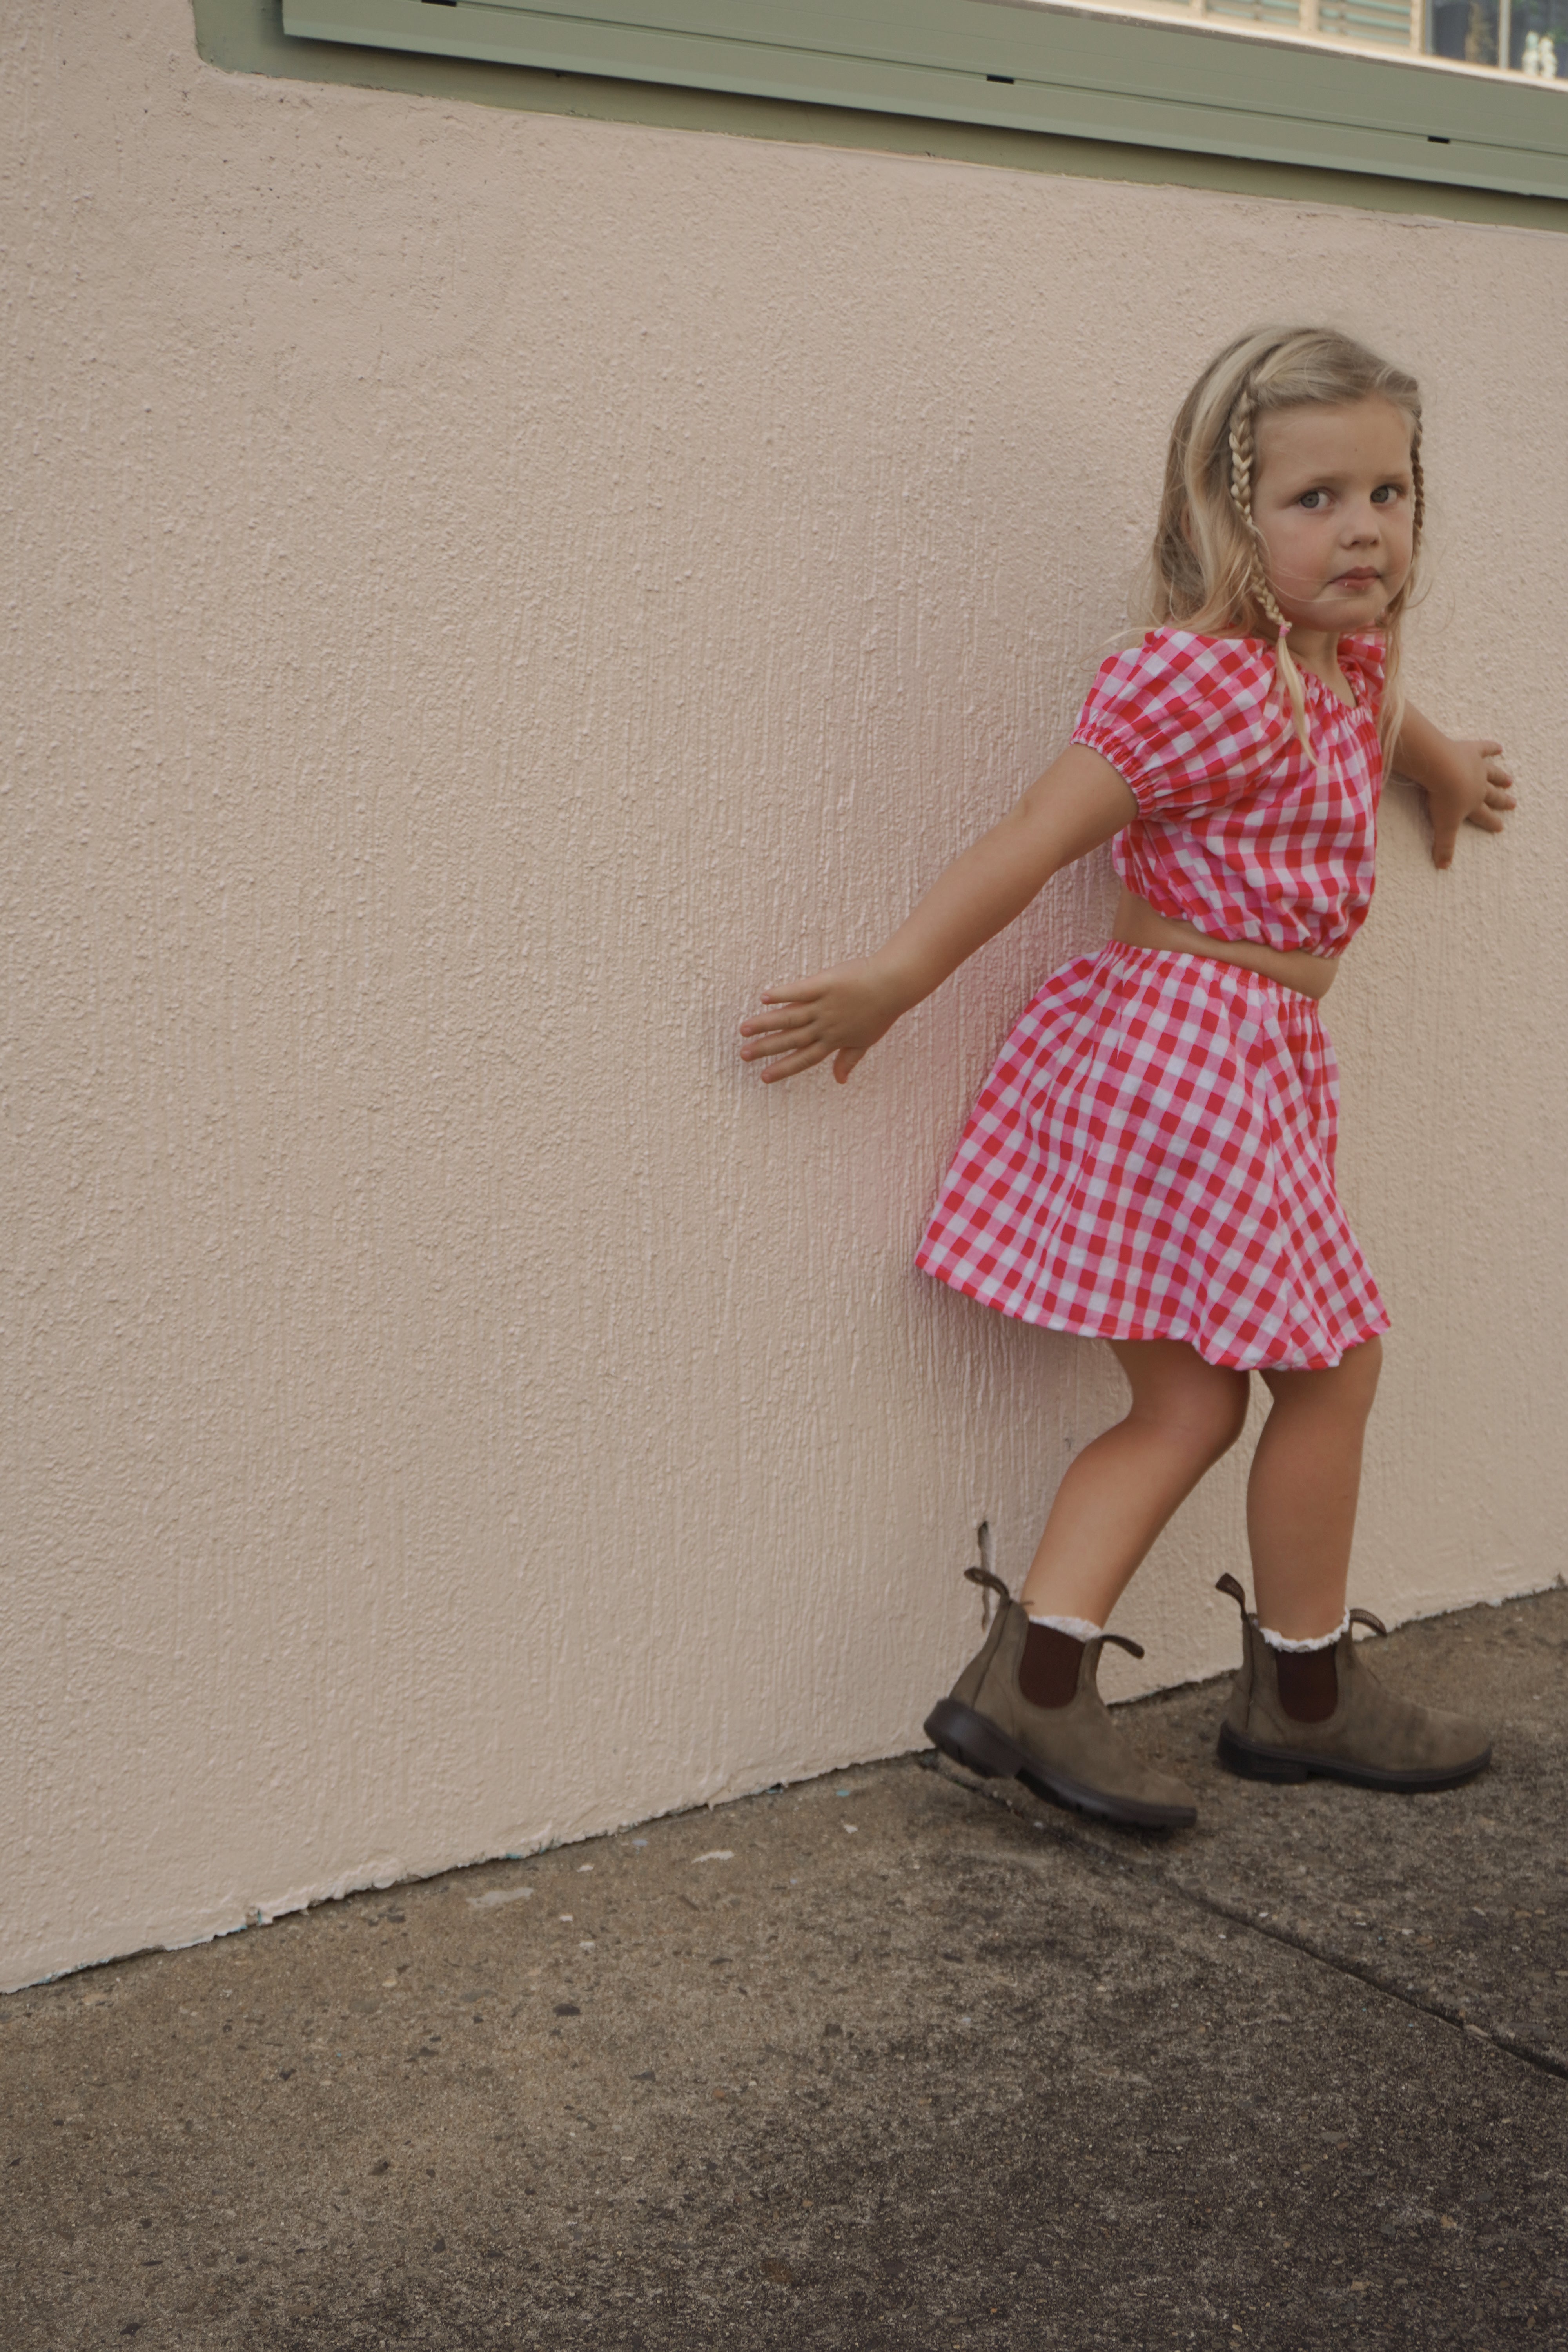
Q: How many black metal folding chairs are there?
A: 0